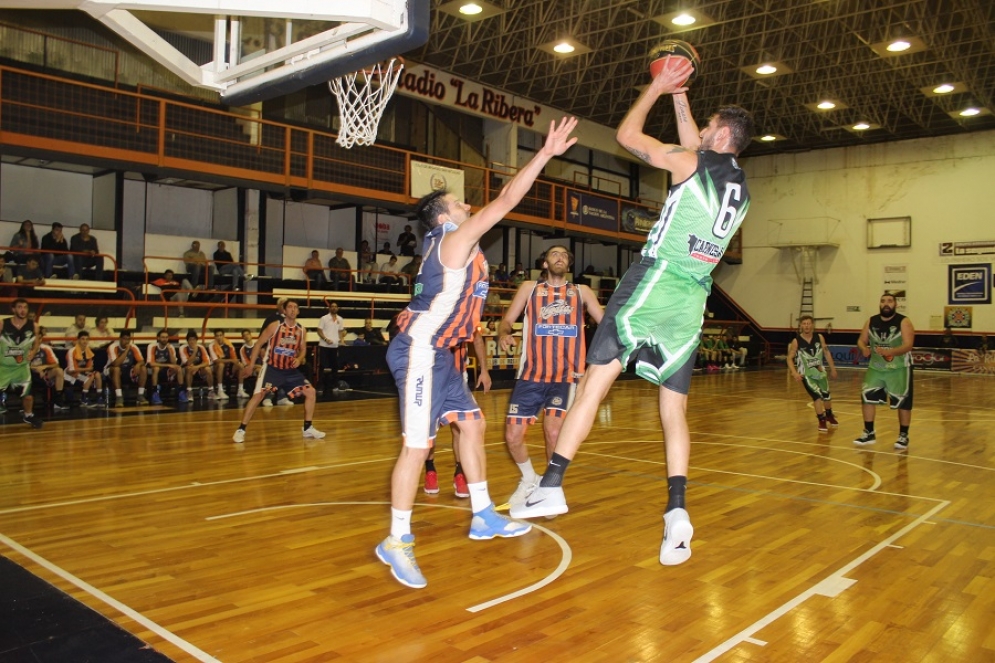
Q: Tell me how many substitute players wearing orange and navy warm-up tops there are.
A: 7